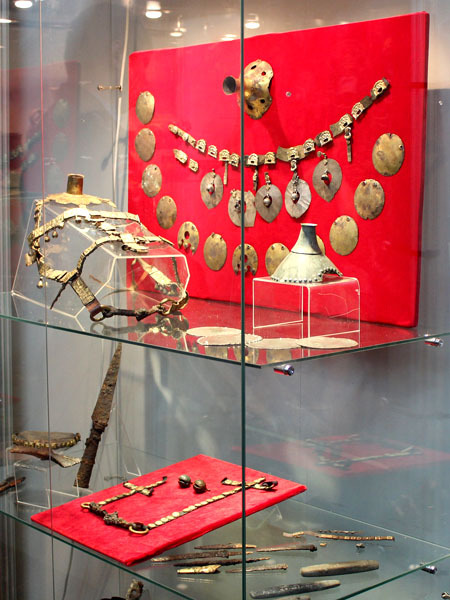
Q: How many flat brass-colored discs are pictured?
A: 12